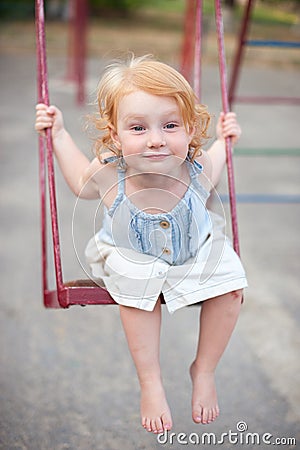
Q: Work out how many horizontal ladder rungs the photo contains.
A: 4